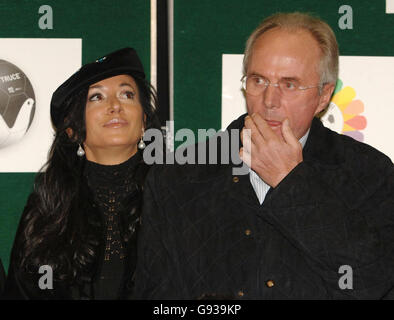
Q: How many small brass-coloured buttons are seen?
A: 4